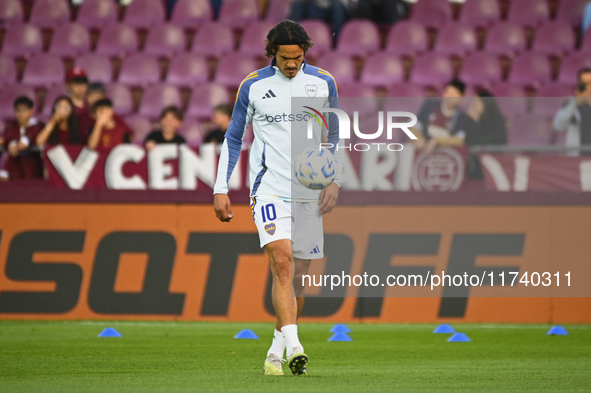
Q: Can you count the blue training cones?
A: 7